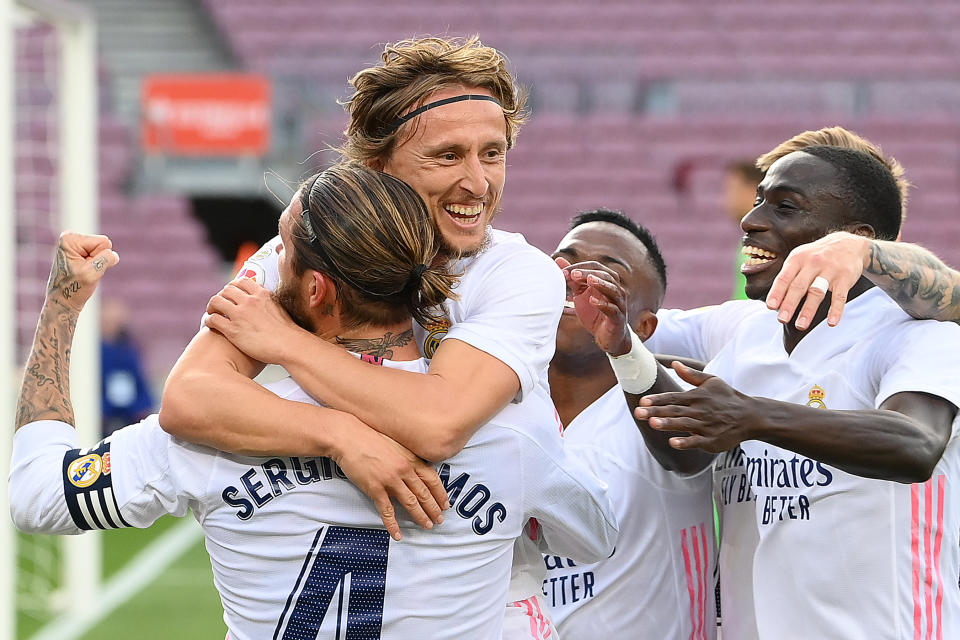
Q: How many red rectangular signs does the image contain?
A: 1